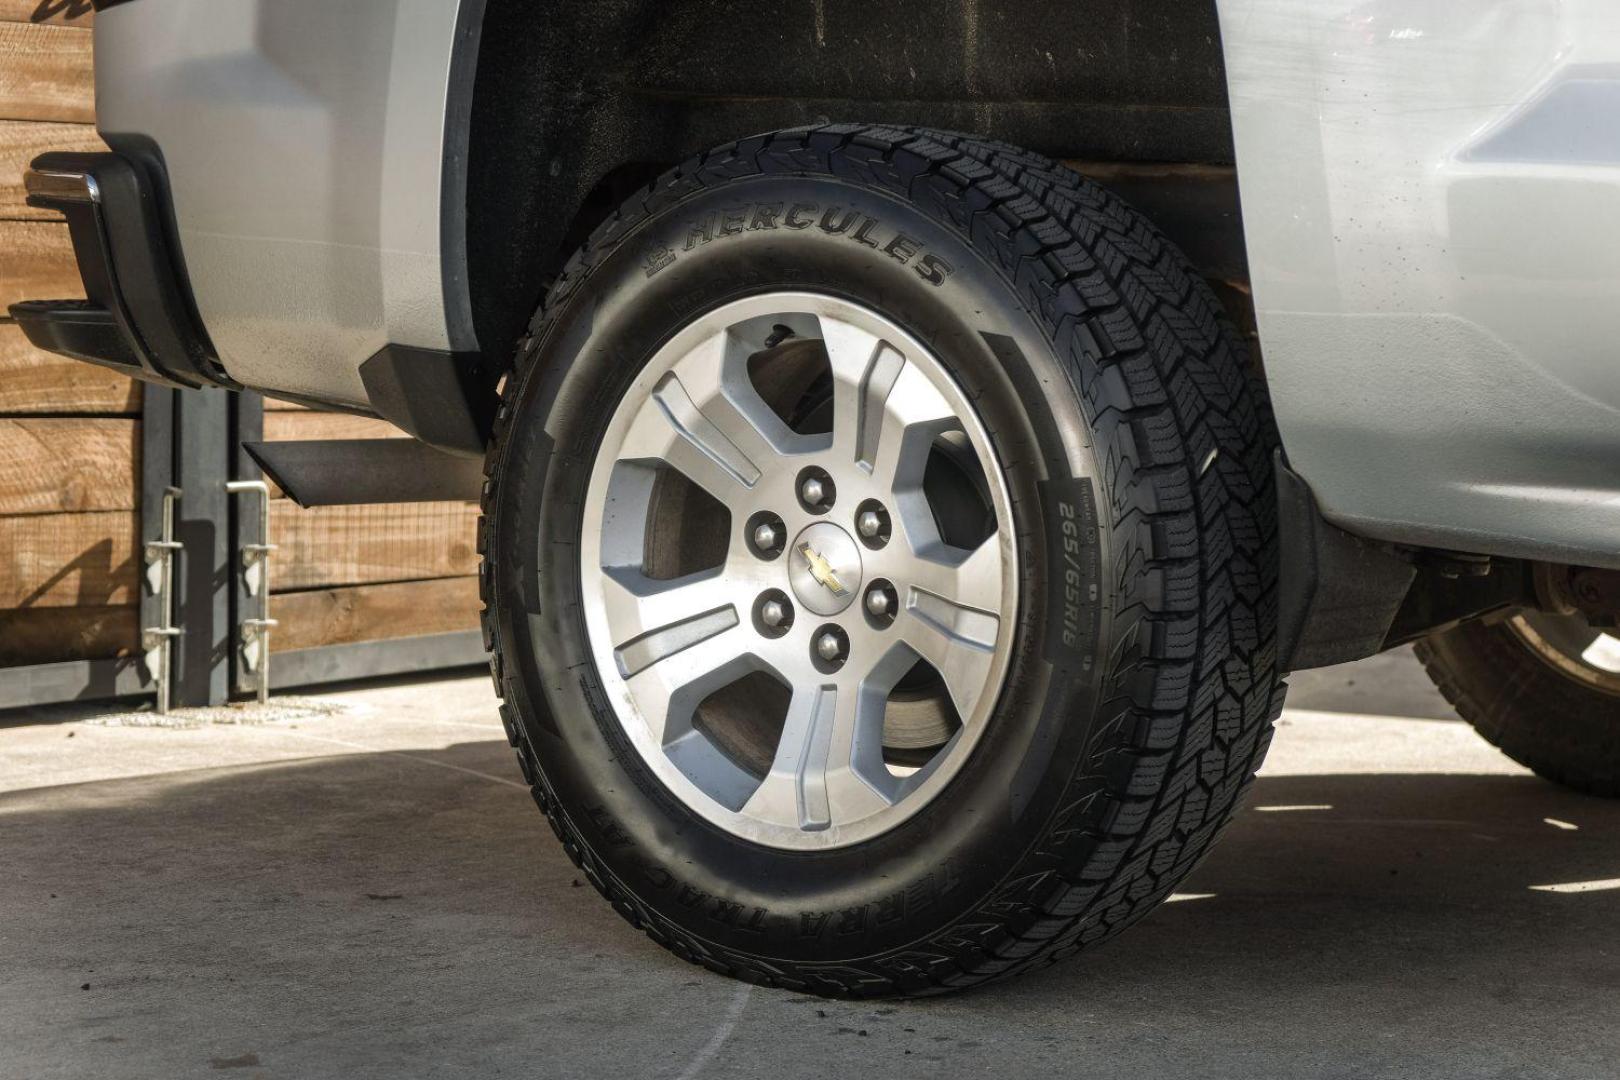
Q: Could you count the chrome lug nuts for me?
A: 6